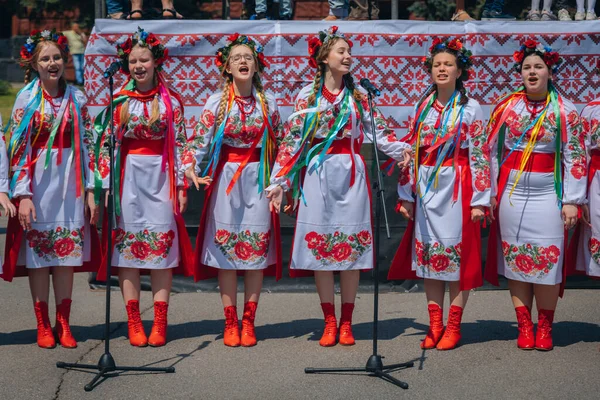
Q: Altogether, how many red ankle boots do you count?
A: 12